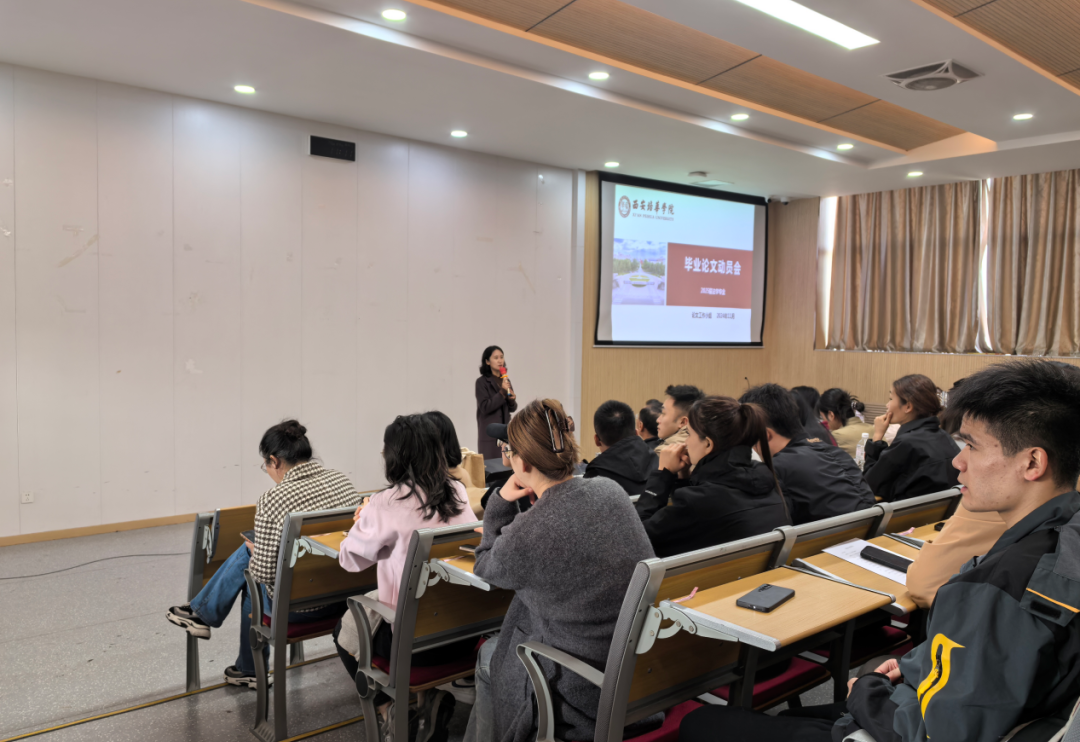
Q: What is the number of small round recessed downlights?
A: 9